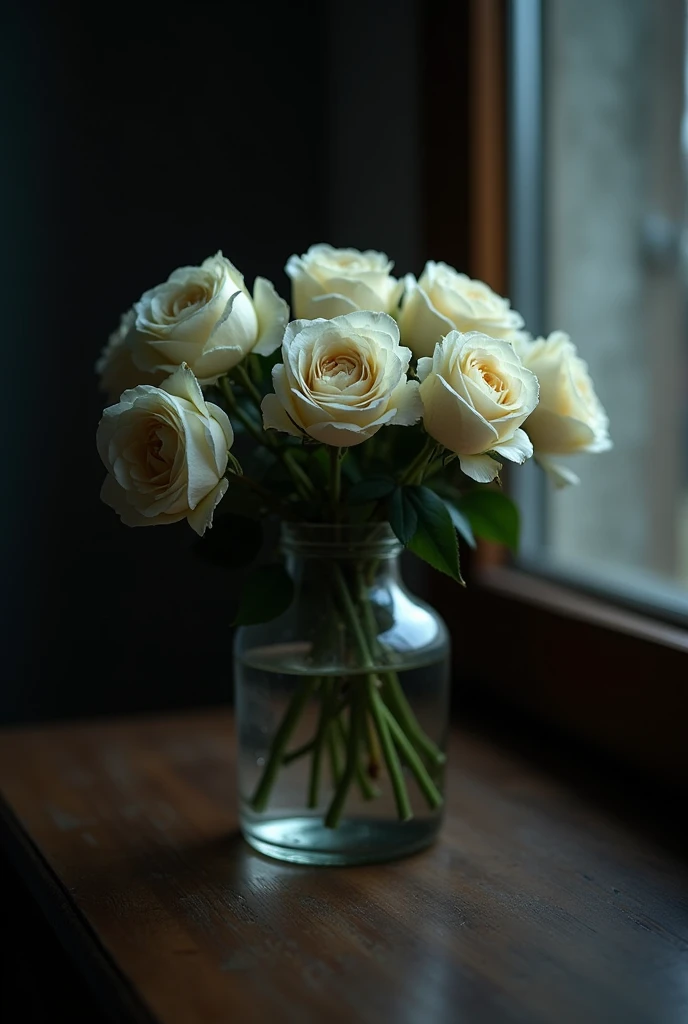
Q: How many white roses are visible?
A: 8